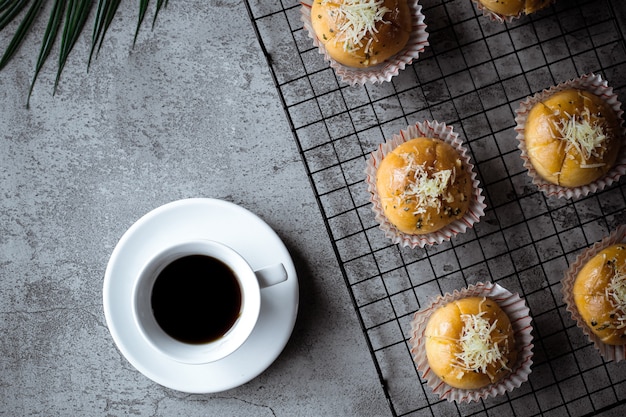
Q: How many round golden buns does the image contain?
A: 6